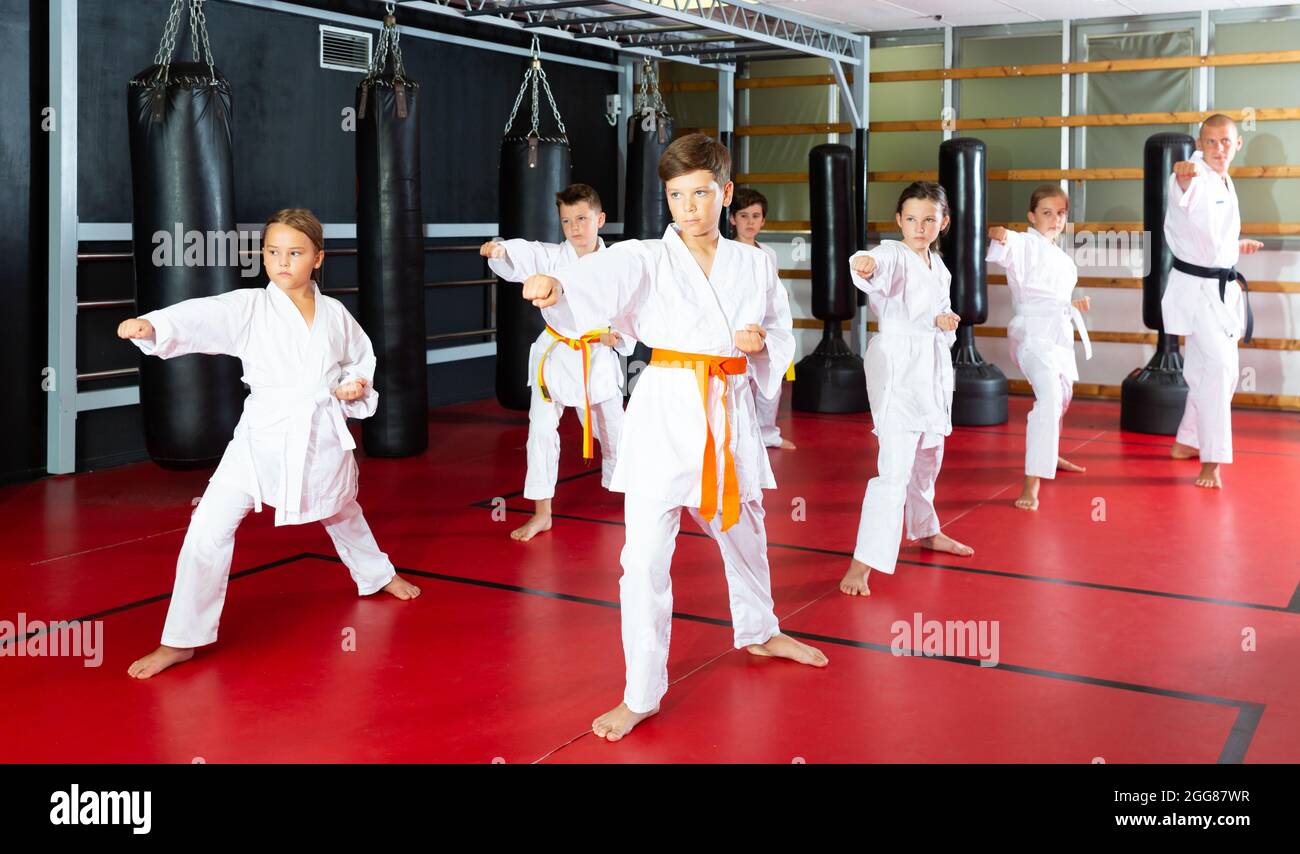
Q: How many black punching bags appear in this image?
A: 7